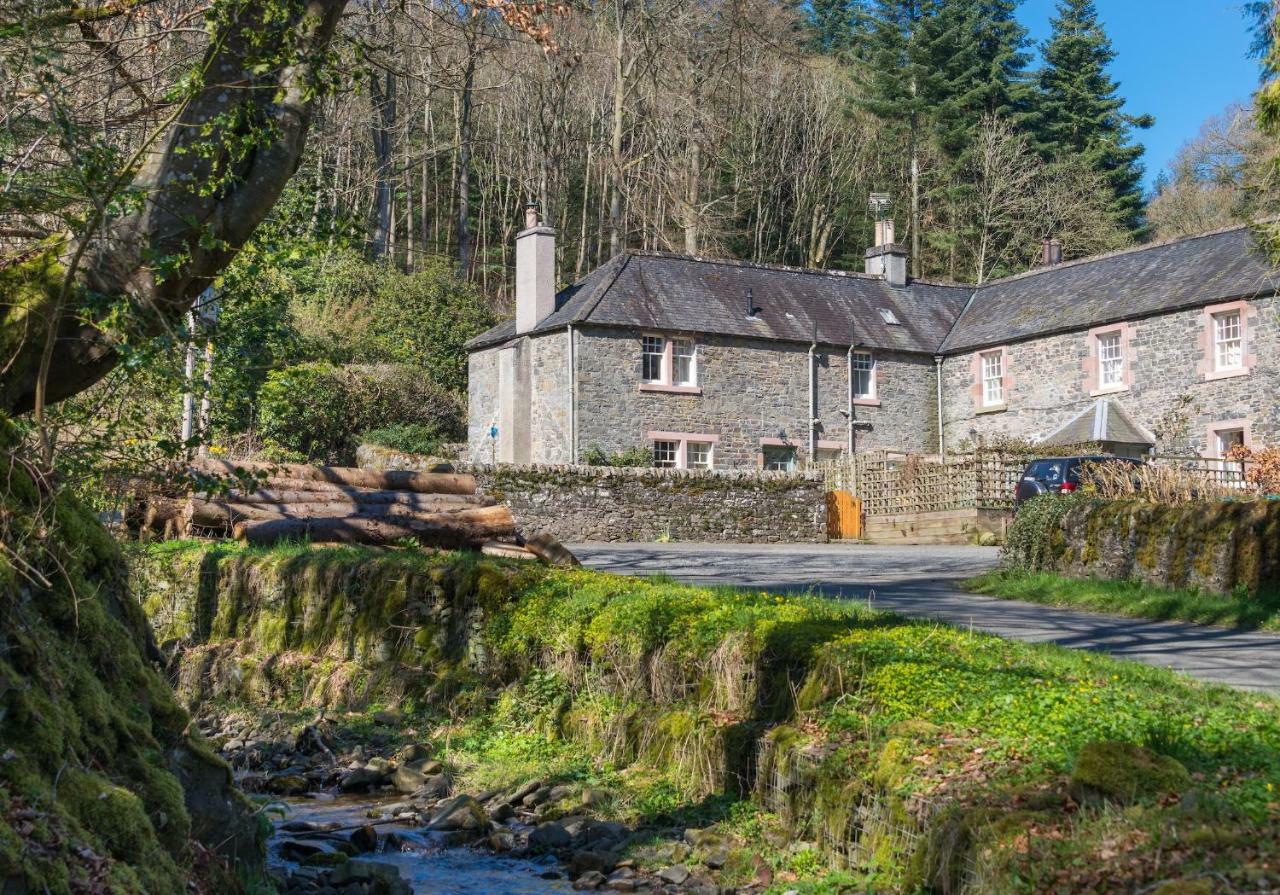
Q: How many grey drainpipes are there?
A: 4